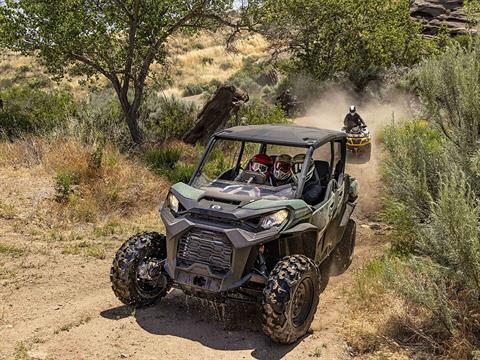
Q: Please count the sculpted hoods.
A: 1